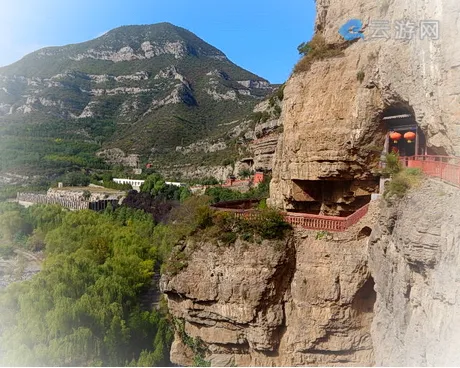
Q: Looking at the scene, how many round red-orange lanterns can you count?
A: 2